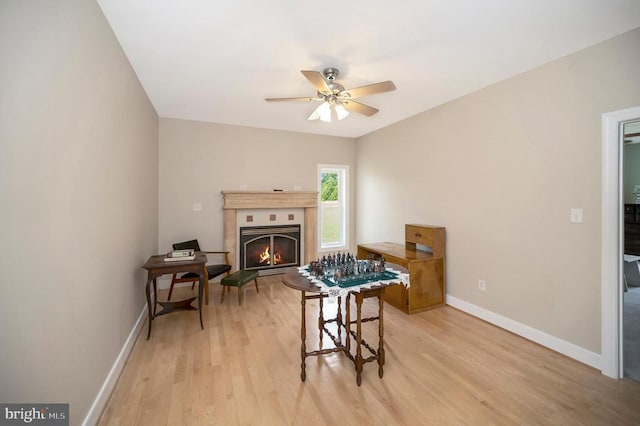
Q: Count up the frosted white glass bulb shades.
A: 3